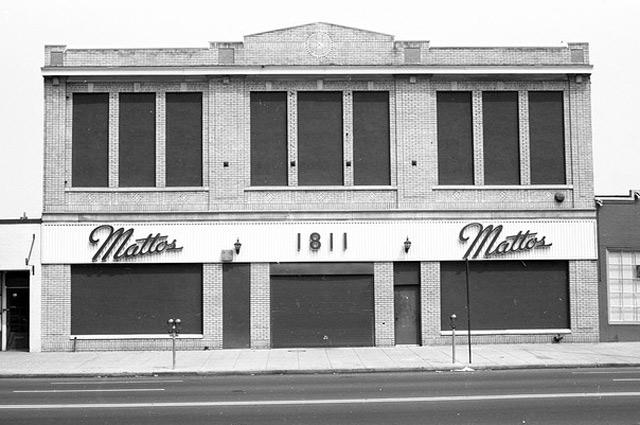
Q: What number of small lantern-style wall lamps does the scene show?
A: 2